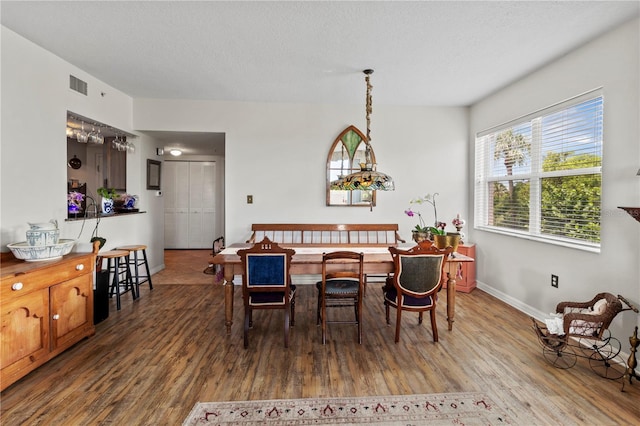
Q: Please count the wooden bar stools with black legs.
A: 2